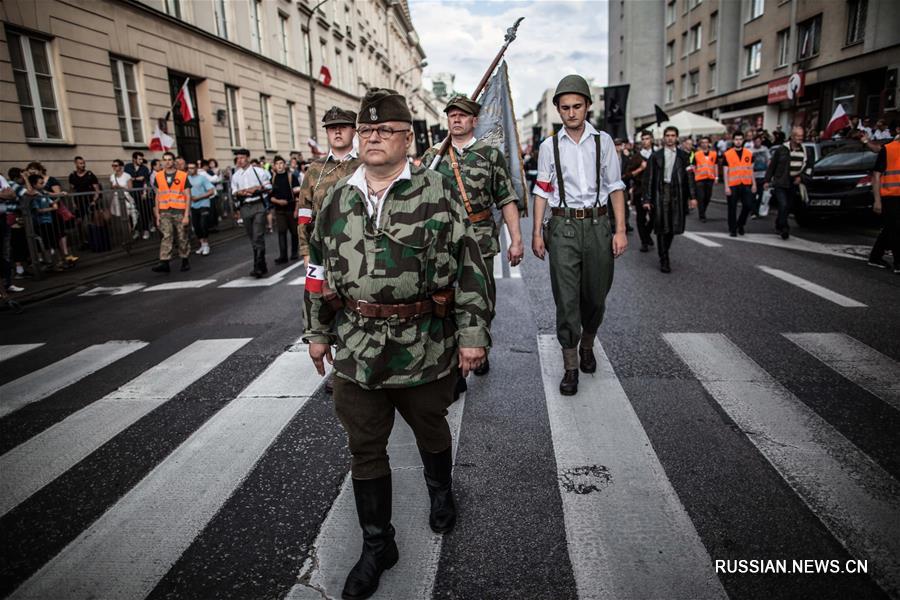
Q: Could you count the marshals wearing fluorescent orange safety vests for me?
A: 4